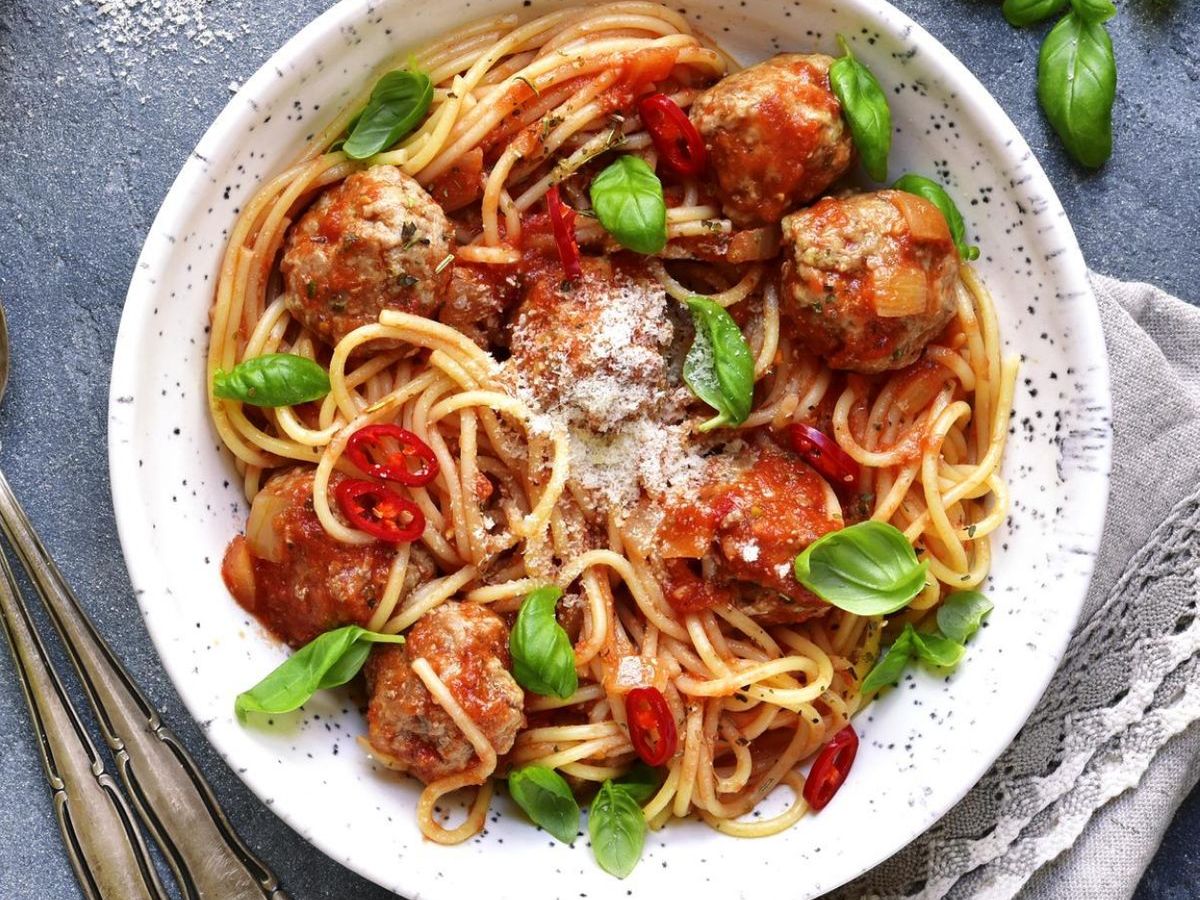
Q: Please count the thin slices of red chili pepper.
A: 7